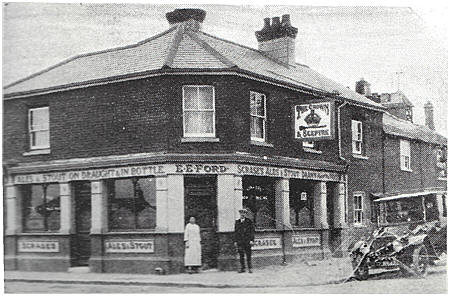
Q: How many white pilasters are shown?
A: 8